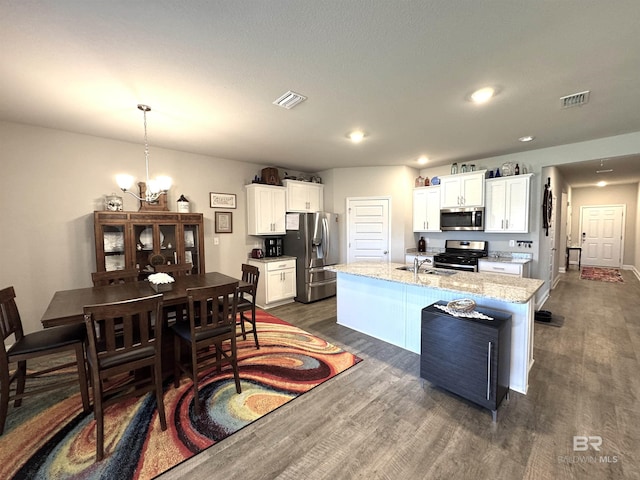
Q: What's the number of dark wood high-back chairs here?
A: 6